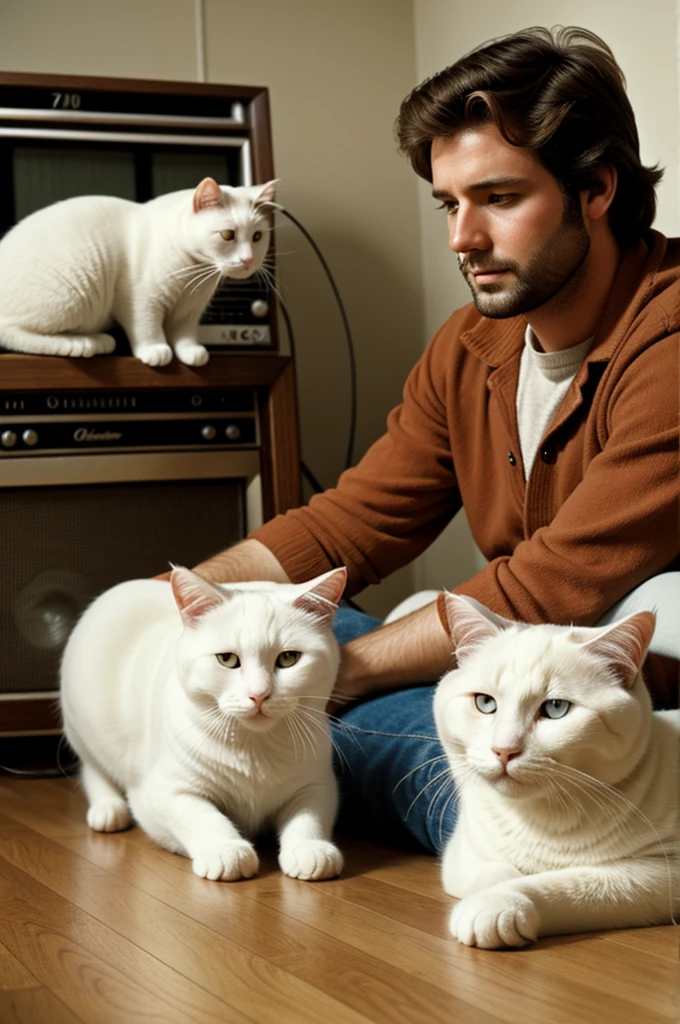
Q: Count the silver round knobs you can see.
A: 5